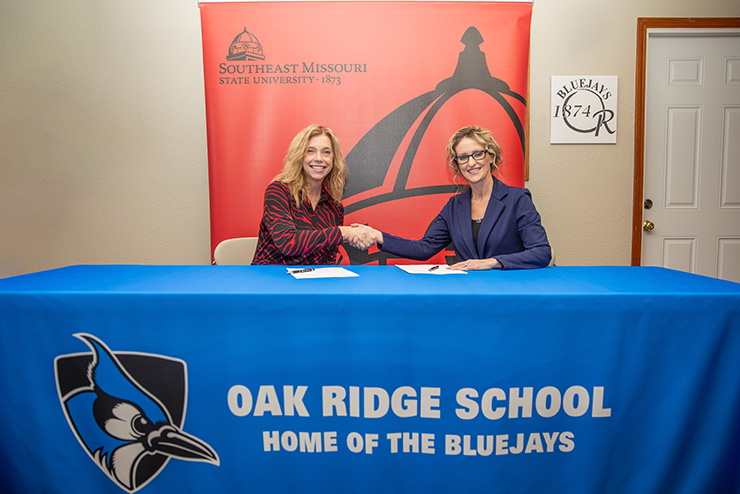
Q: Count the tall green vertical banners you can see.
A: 0